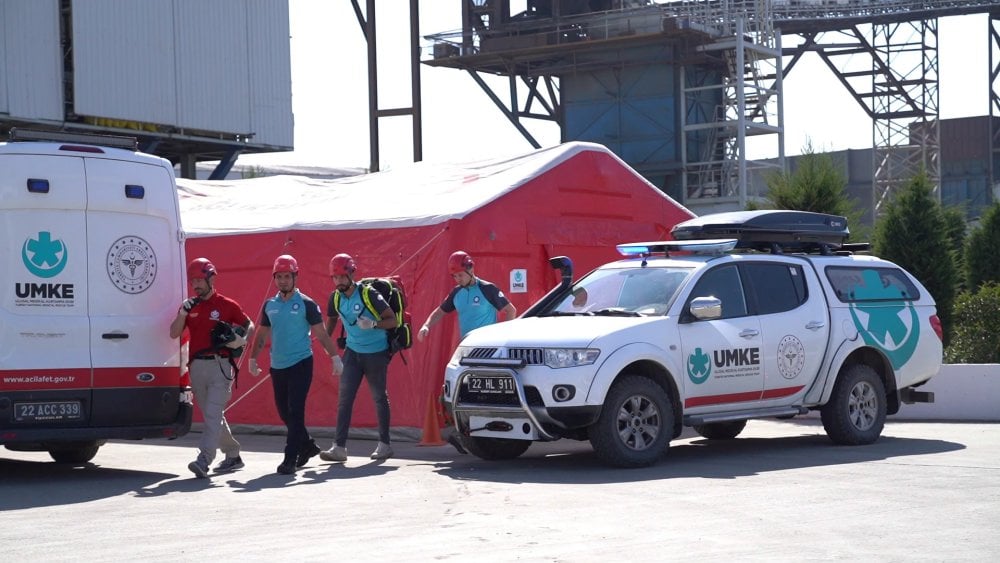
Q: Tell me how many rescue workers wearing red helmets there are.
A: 4